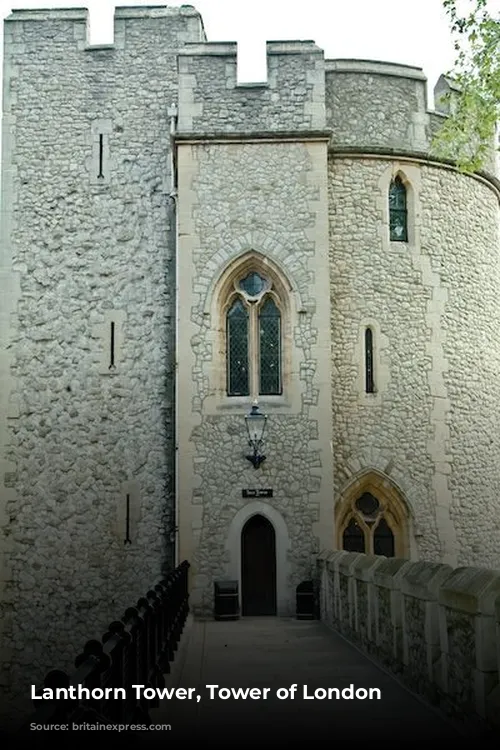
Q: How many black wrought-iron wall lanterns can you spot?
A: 1